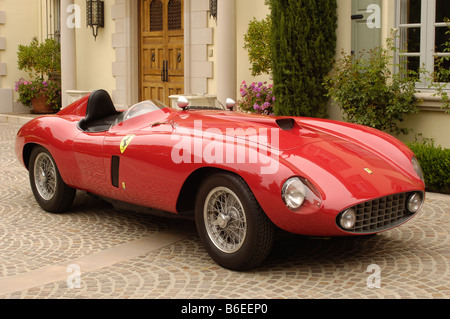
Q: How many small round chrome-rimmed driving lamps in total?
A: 2